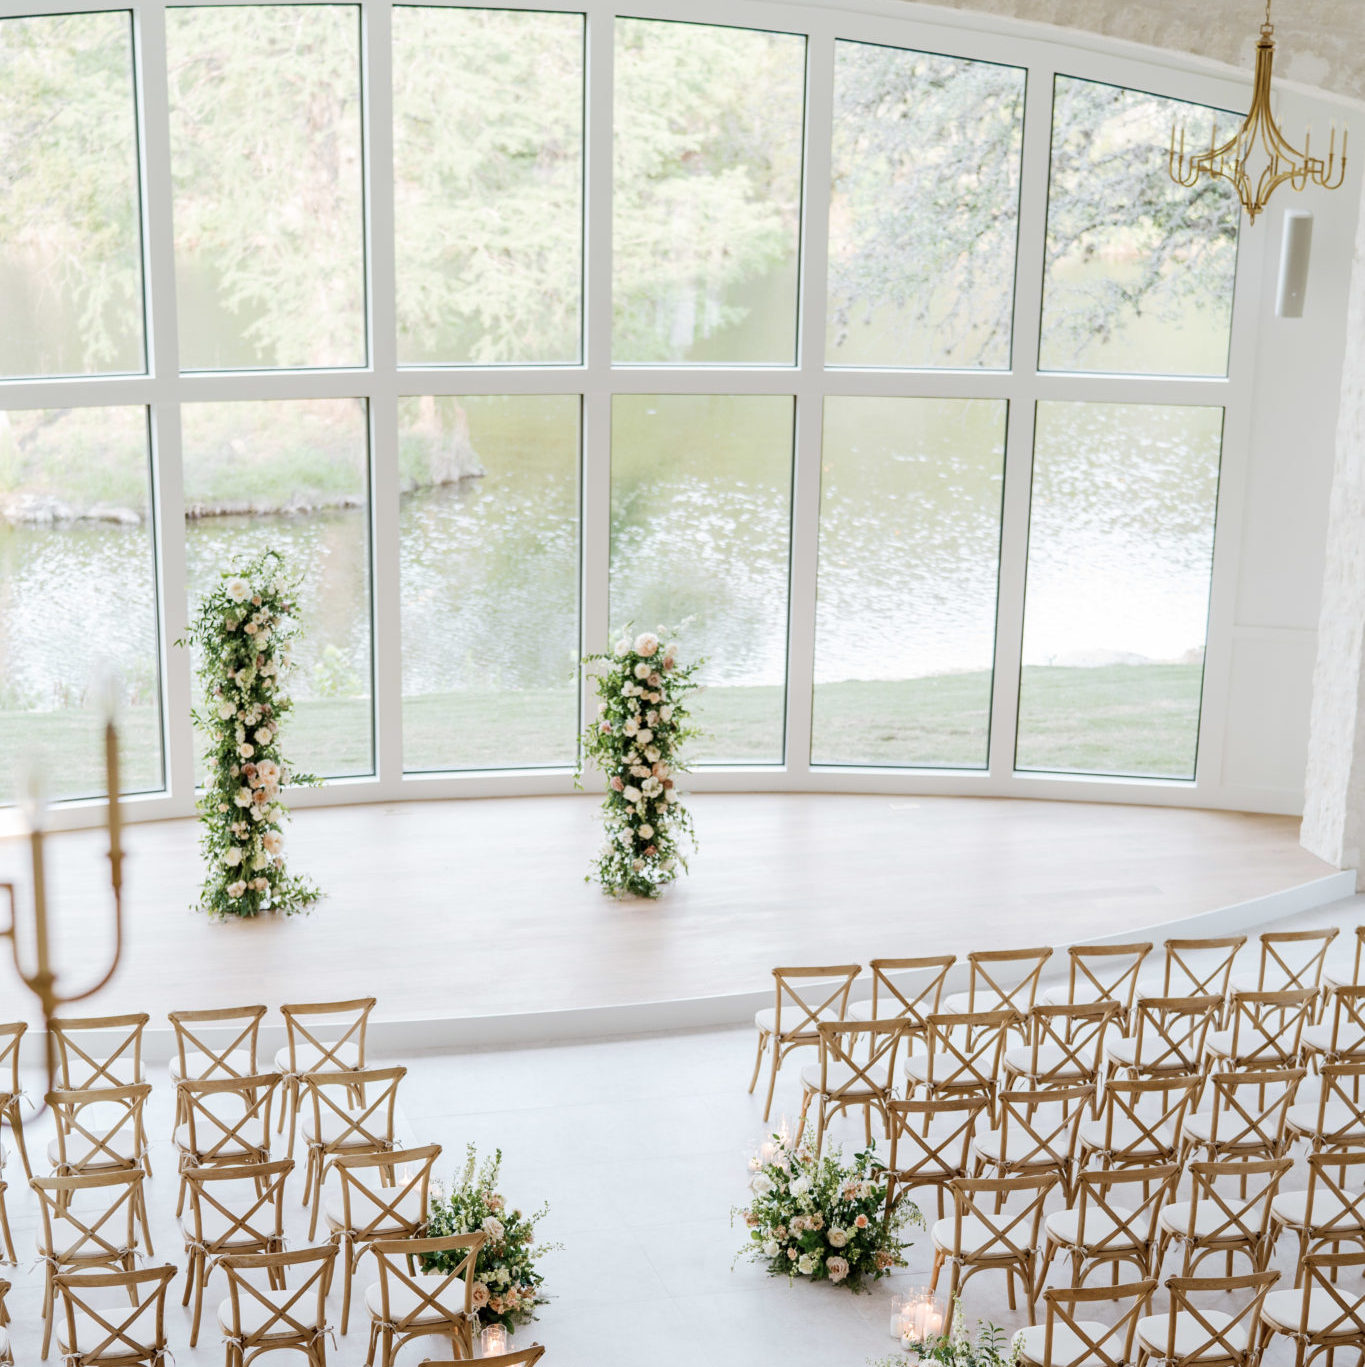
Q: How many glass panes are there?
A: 12